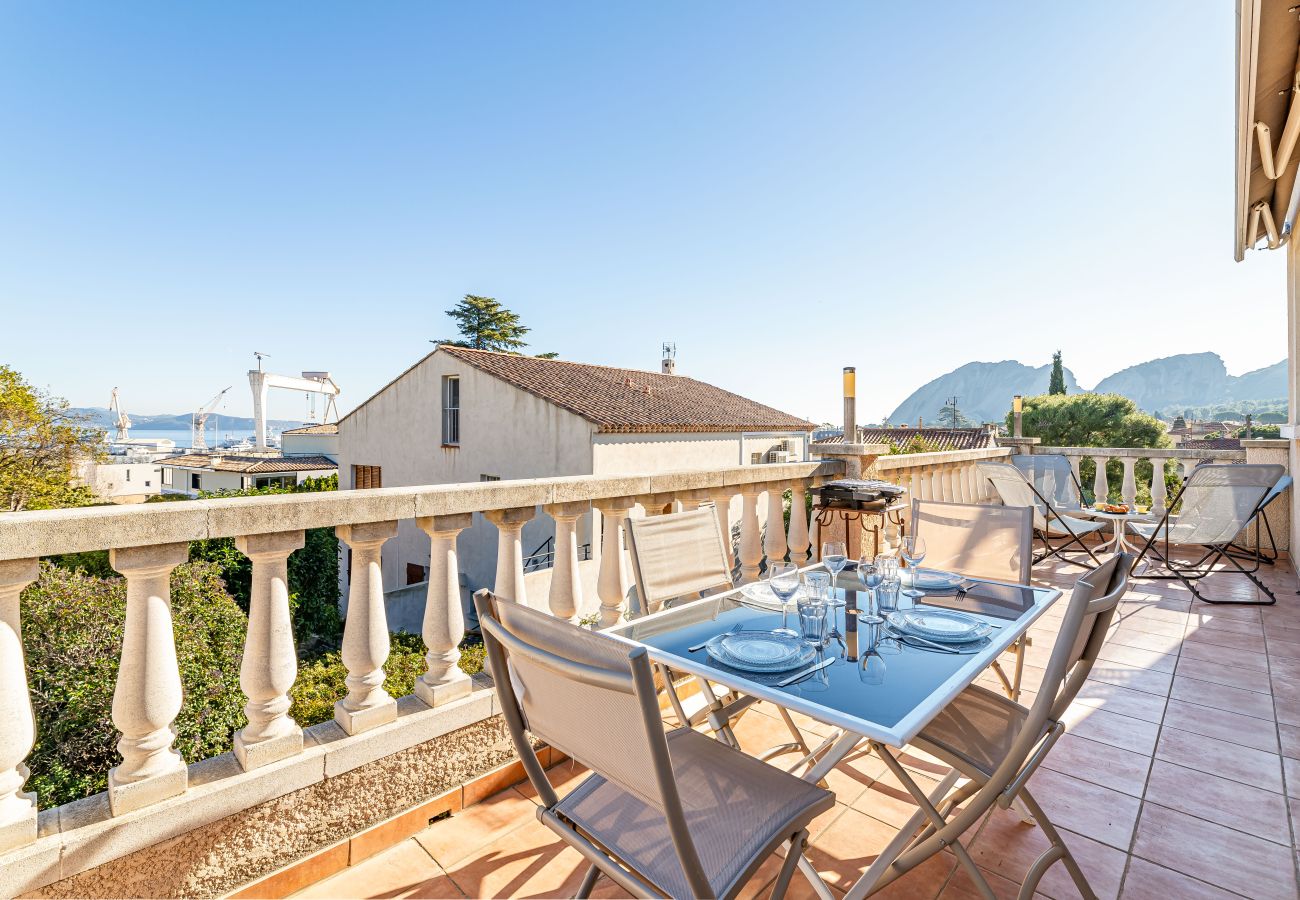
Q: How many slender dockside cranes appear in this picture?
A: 2